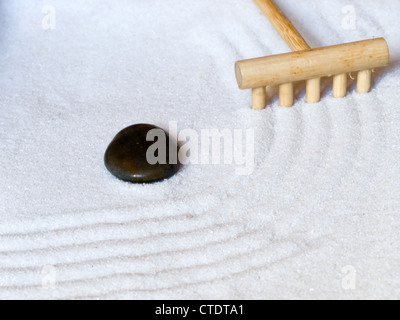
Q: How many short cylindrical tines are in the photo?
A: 5